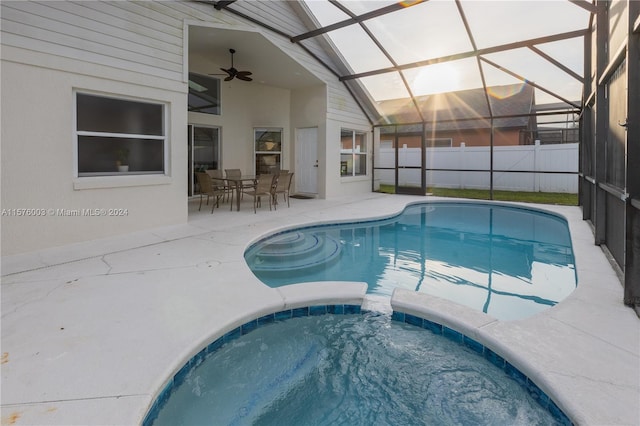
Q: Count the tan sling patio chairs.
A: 6